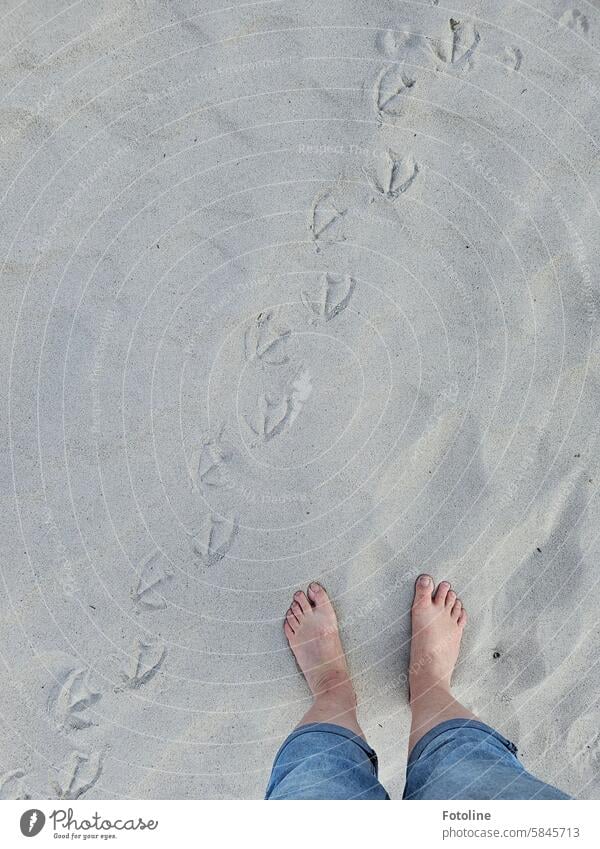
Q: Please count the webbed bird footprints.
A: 14